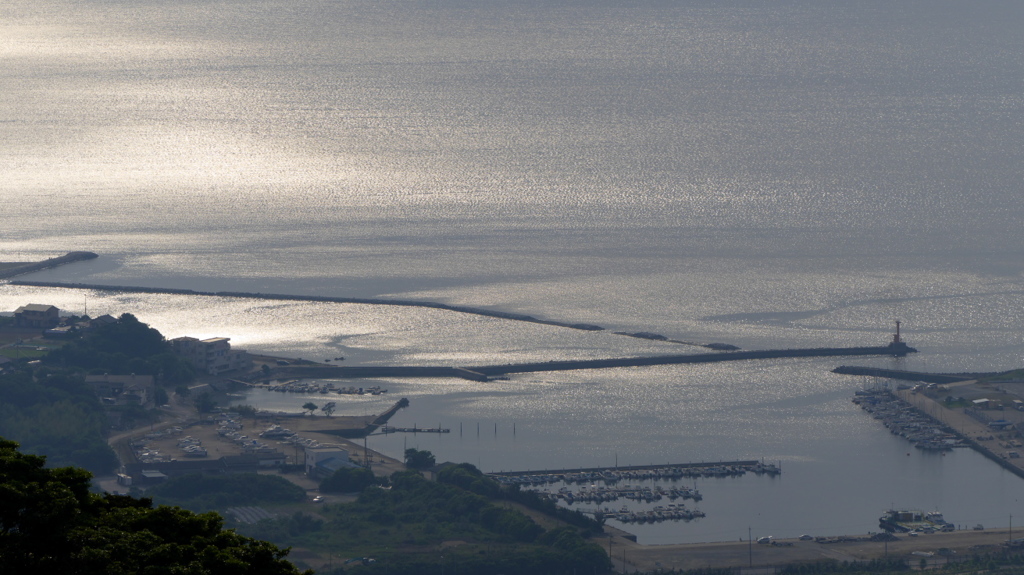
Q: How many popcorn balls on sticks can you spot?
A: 0